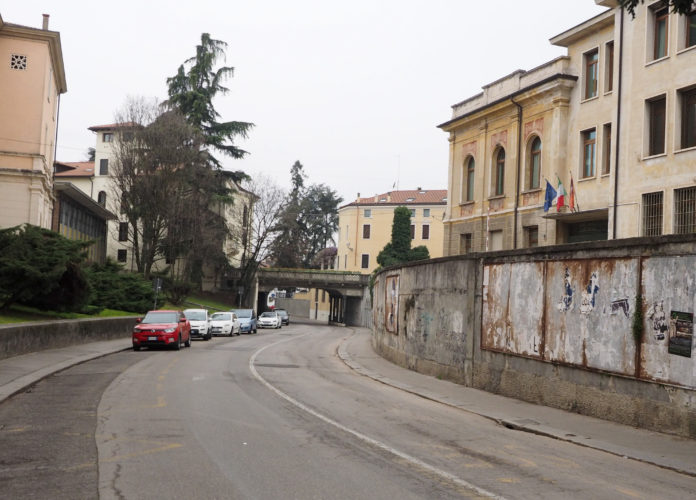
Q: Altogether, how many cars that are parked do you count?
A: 6